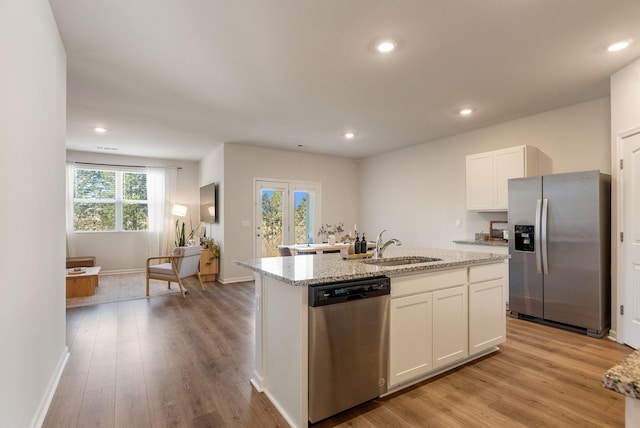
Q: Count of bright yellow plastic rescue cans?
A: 0